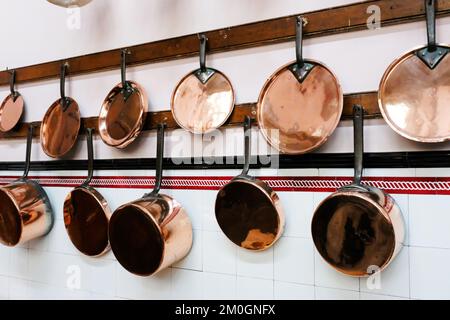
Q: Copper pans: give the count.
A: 11